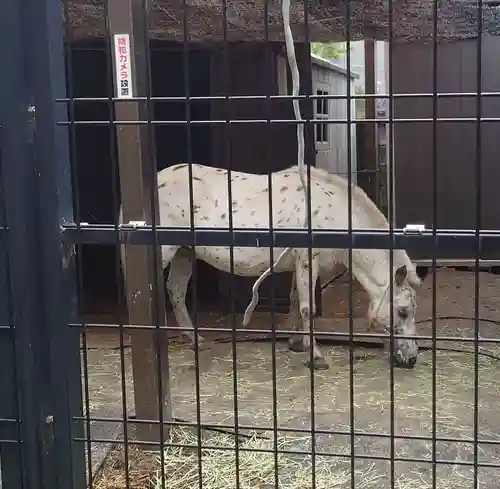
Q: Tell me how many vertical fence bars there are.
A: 11